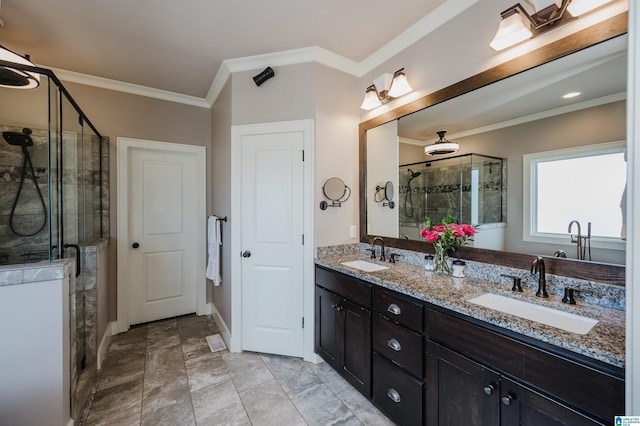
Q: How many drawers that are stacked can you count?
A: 3